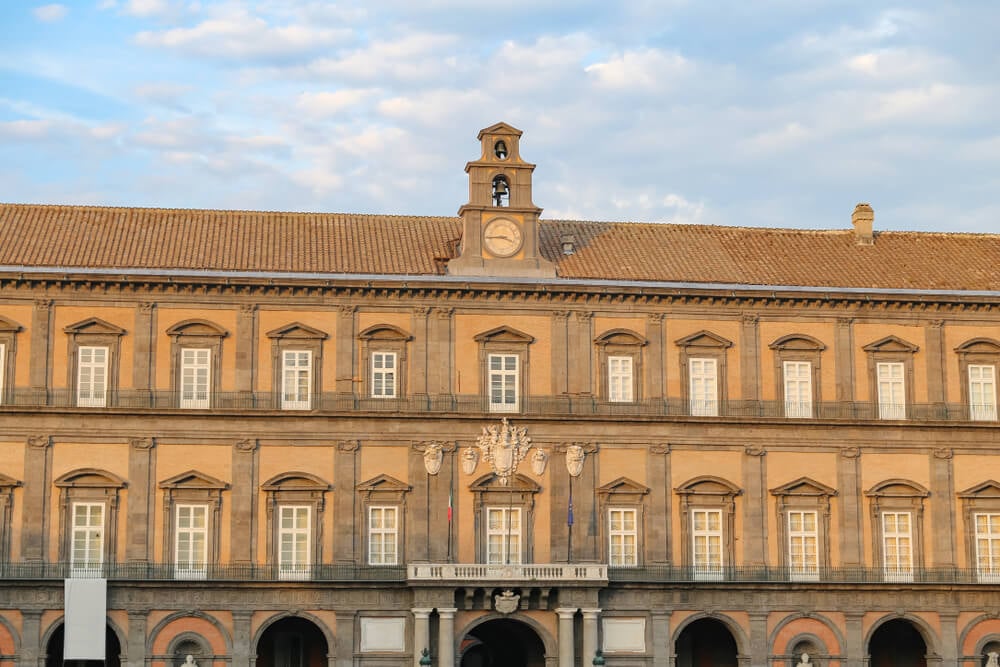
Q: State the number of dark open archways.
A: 5